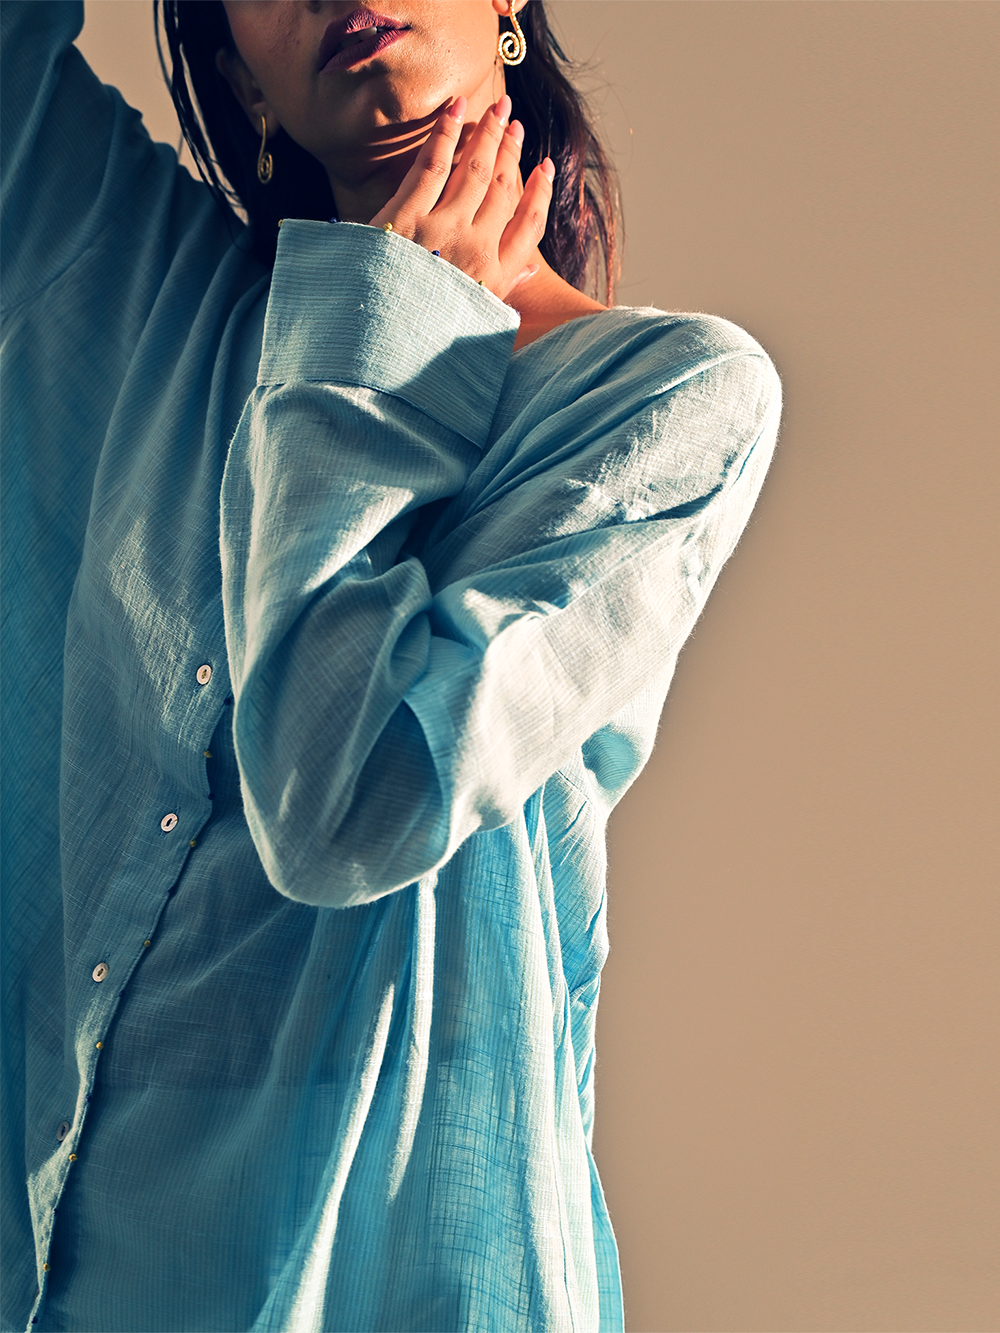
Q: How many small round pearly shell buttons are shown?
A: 4